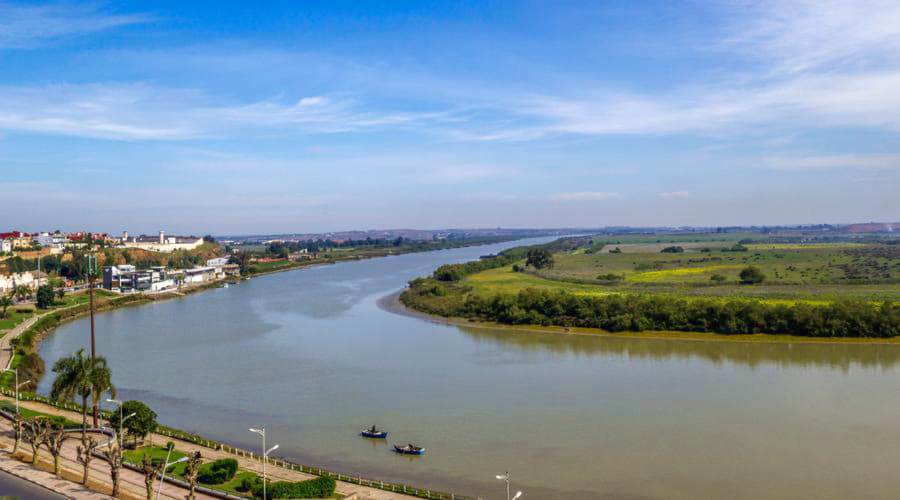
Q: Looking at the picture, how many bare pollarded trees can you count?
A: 7